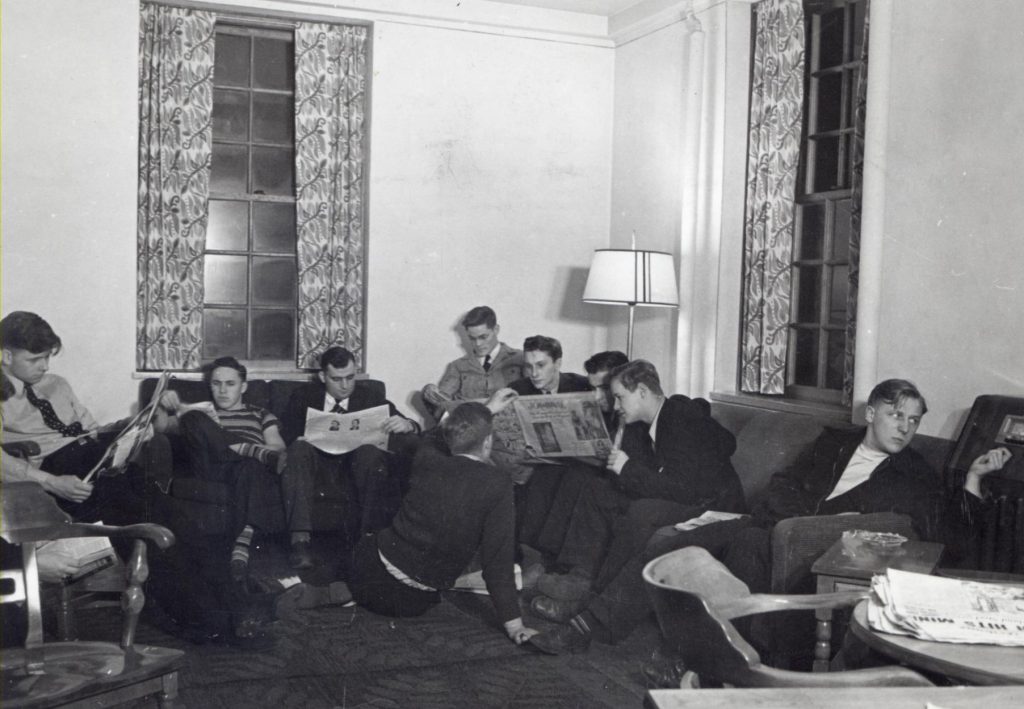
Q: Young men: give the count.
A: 9